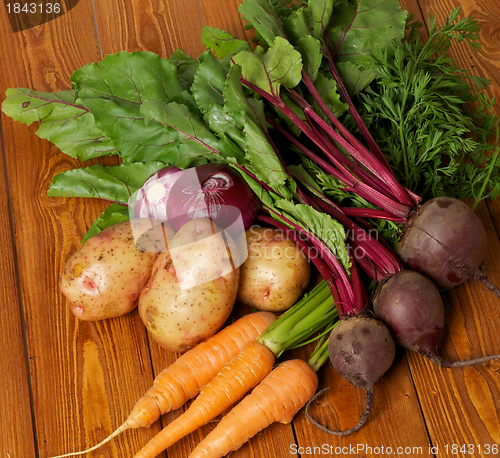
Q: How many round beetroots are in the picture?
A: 3